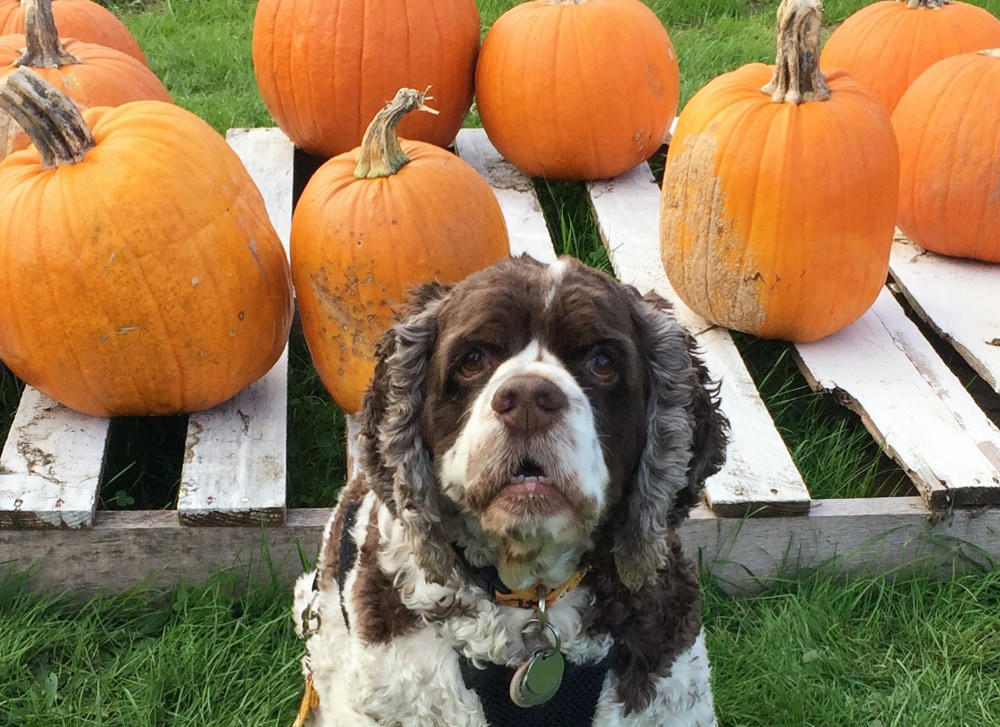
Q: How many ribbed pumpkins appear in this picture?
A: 9